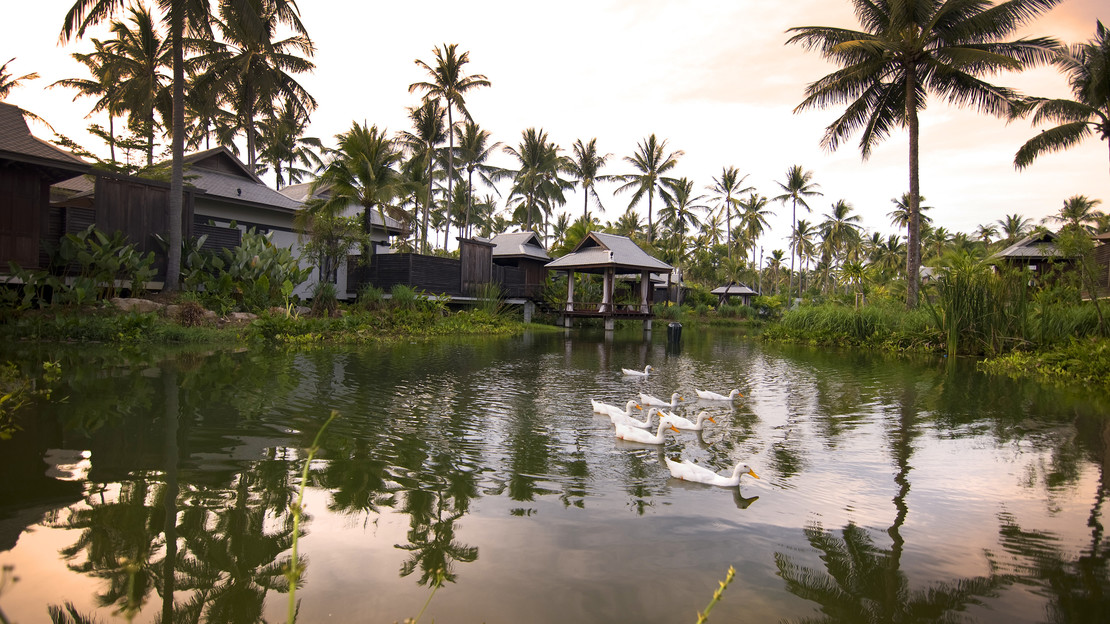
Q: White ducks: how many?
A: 8